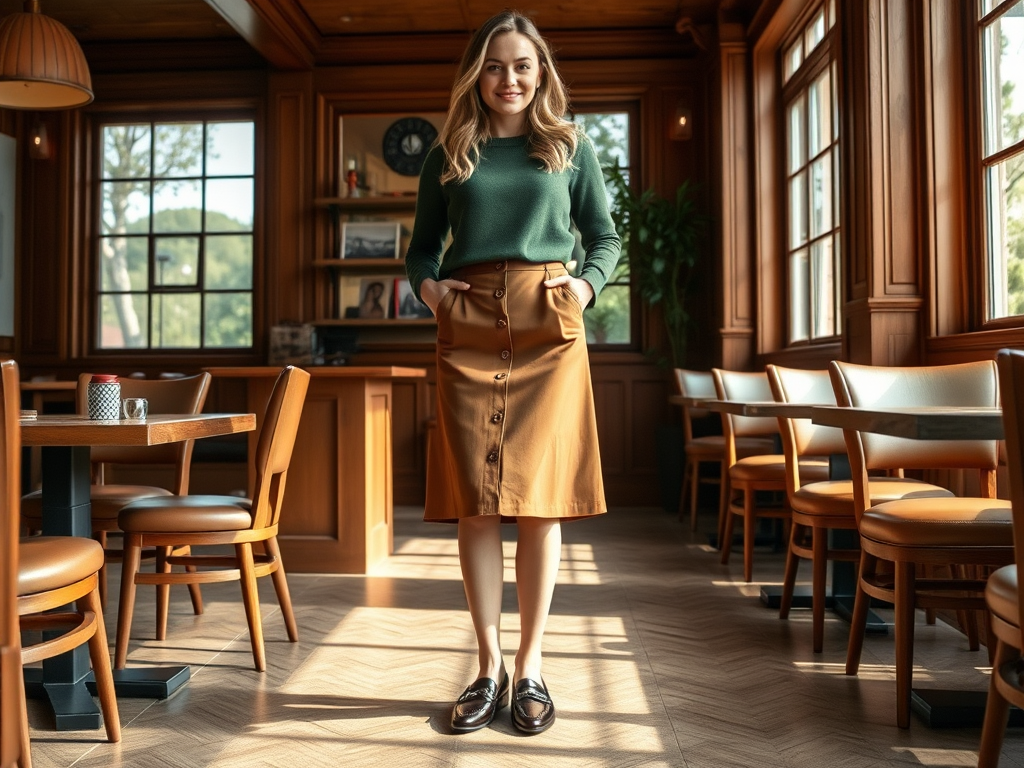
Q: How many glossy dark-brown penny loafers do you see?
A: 2